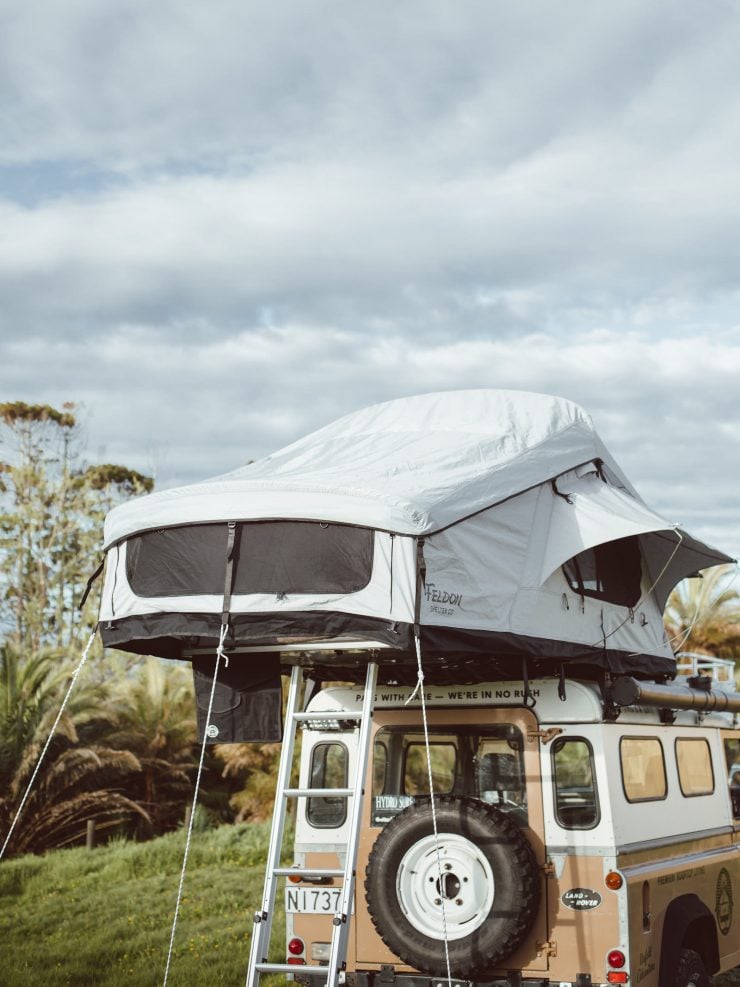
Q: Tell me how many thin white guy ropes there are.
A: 3